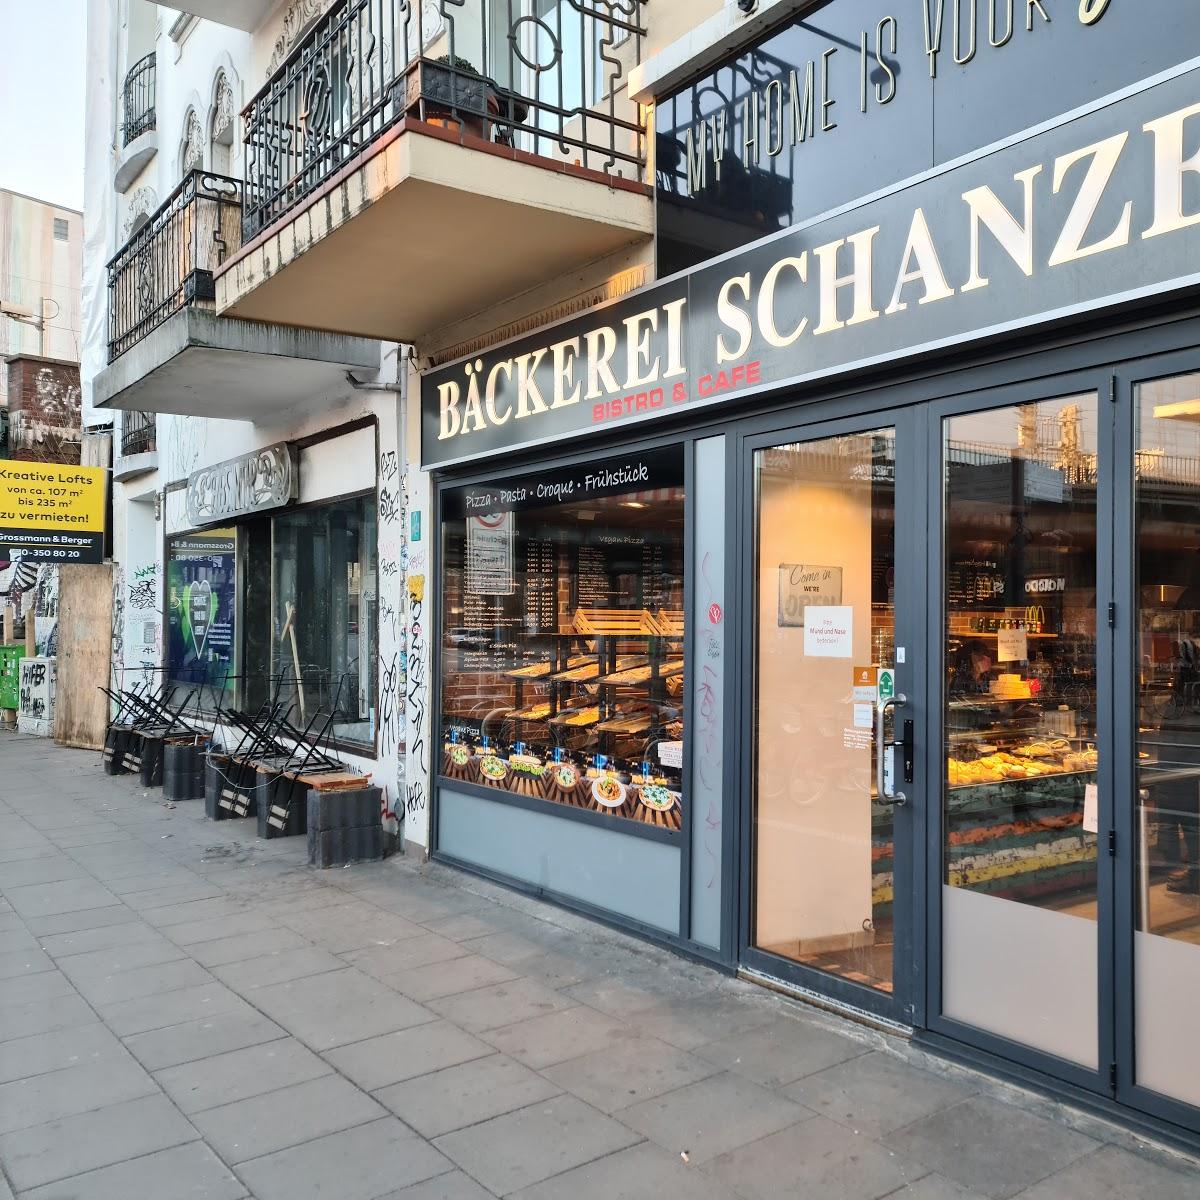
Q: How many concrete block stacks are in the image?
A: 6